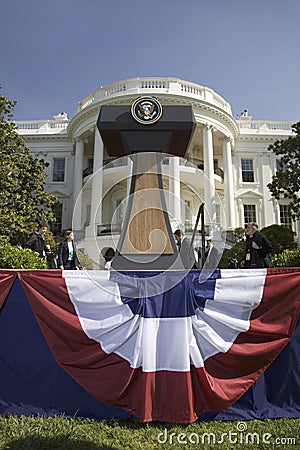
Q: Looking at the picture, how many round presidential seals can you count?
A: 1